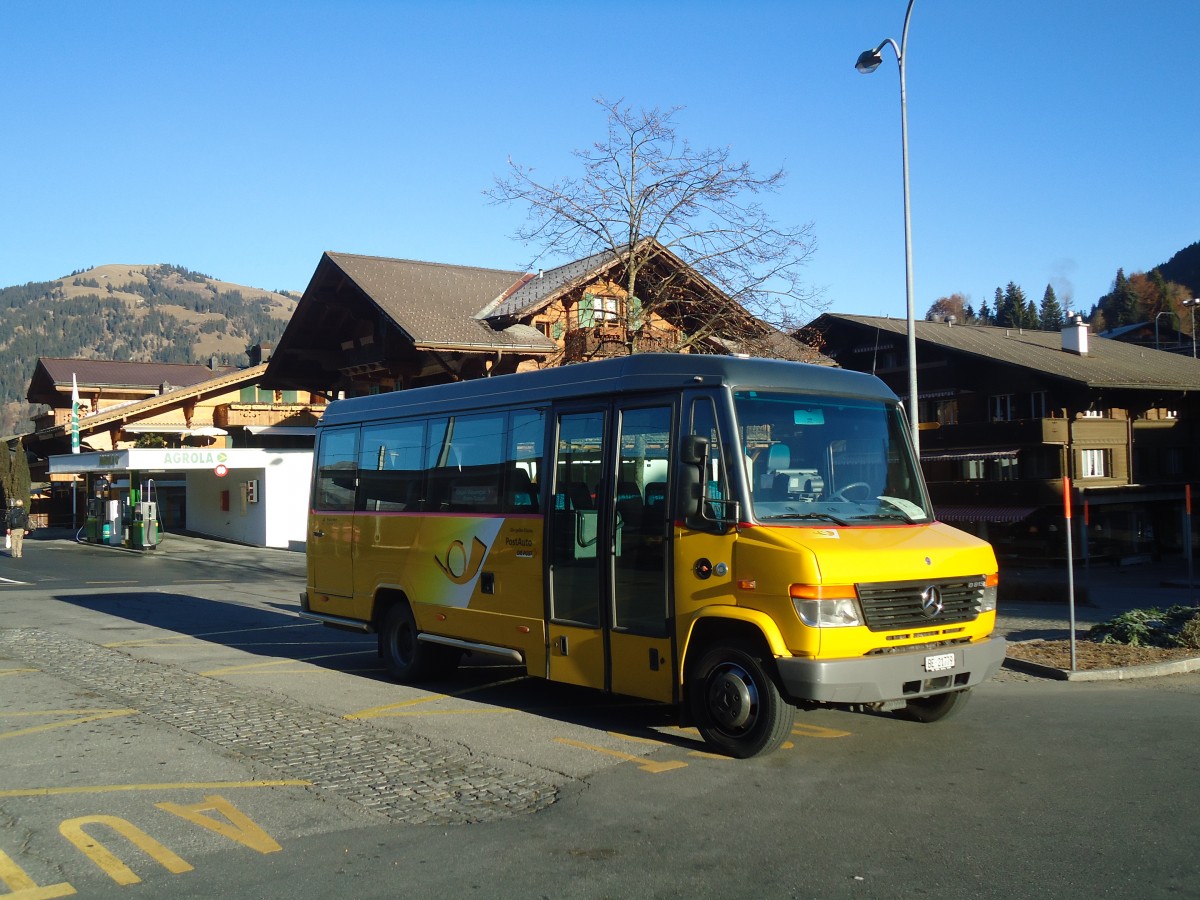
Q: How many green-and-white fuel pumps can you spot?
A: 2